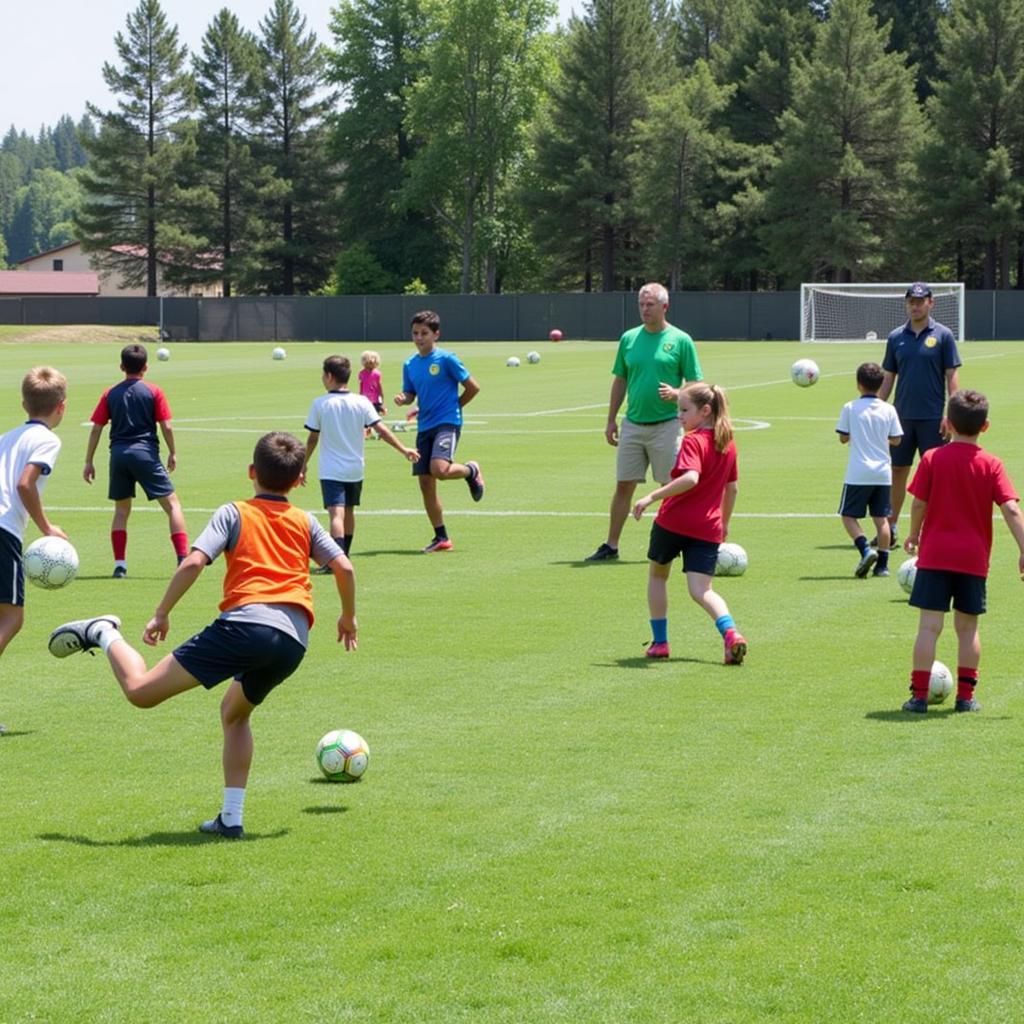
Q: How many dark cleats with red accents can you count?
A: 2